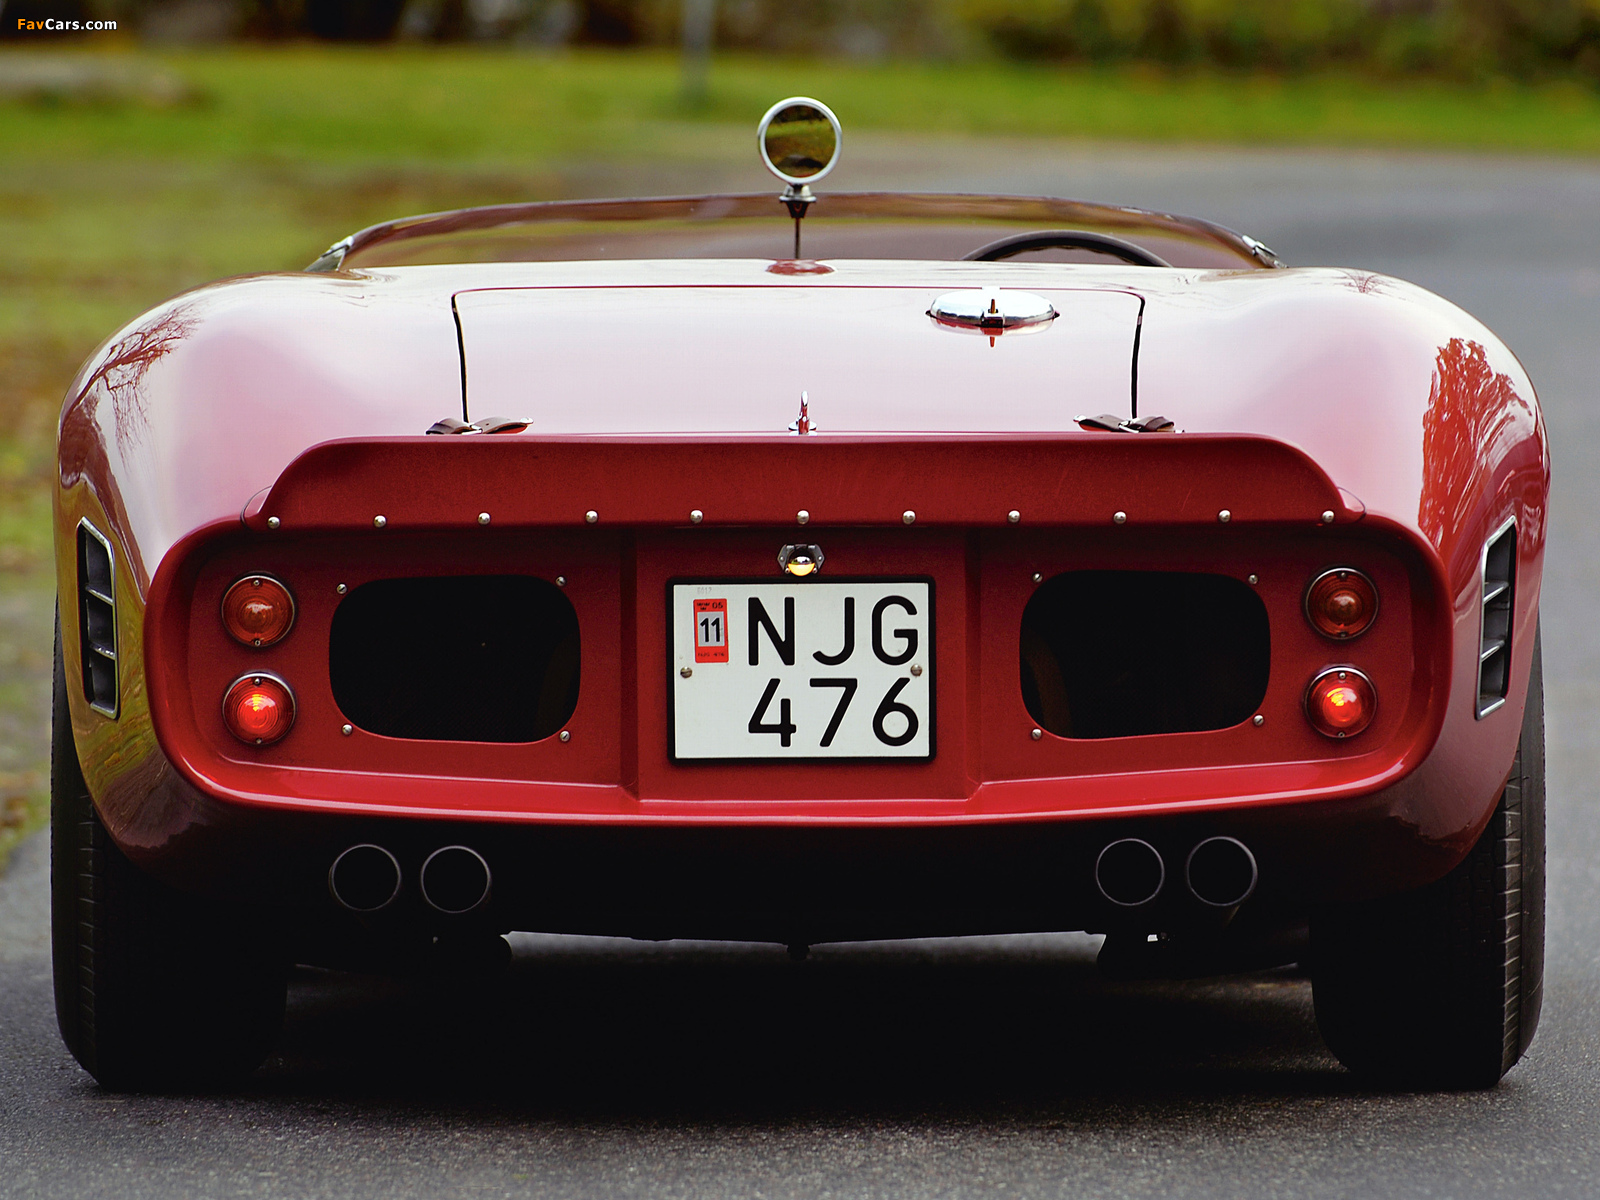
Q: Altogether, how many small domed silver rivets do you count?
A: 11